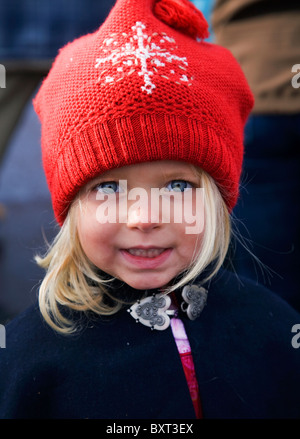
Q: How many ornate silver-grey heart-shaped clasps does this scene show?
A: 2